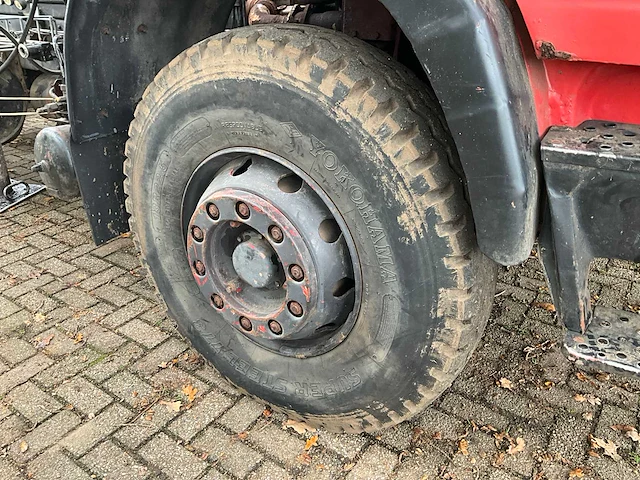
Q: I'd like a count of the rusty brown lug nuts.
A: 10